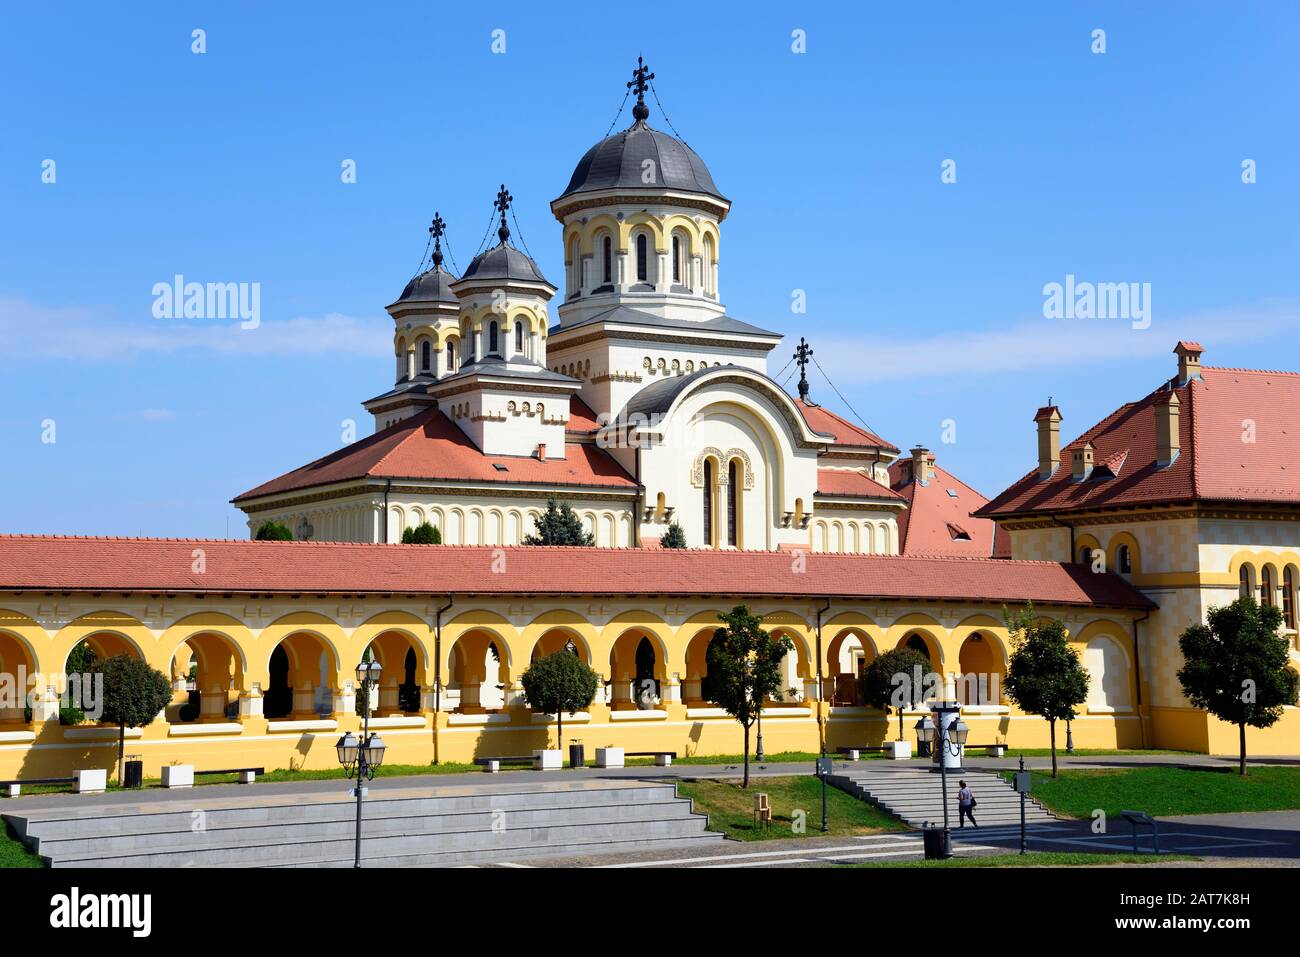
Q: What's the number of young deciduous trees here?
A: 6